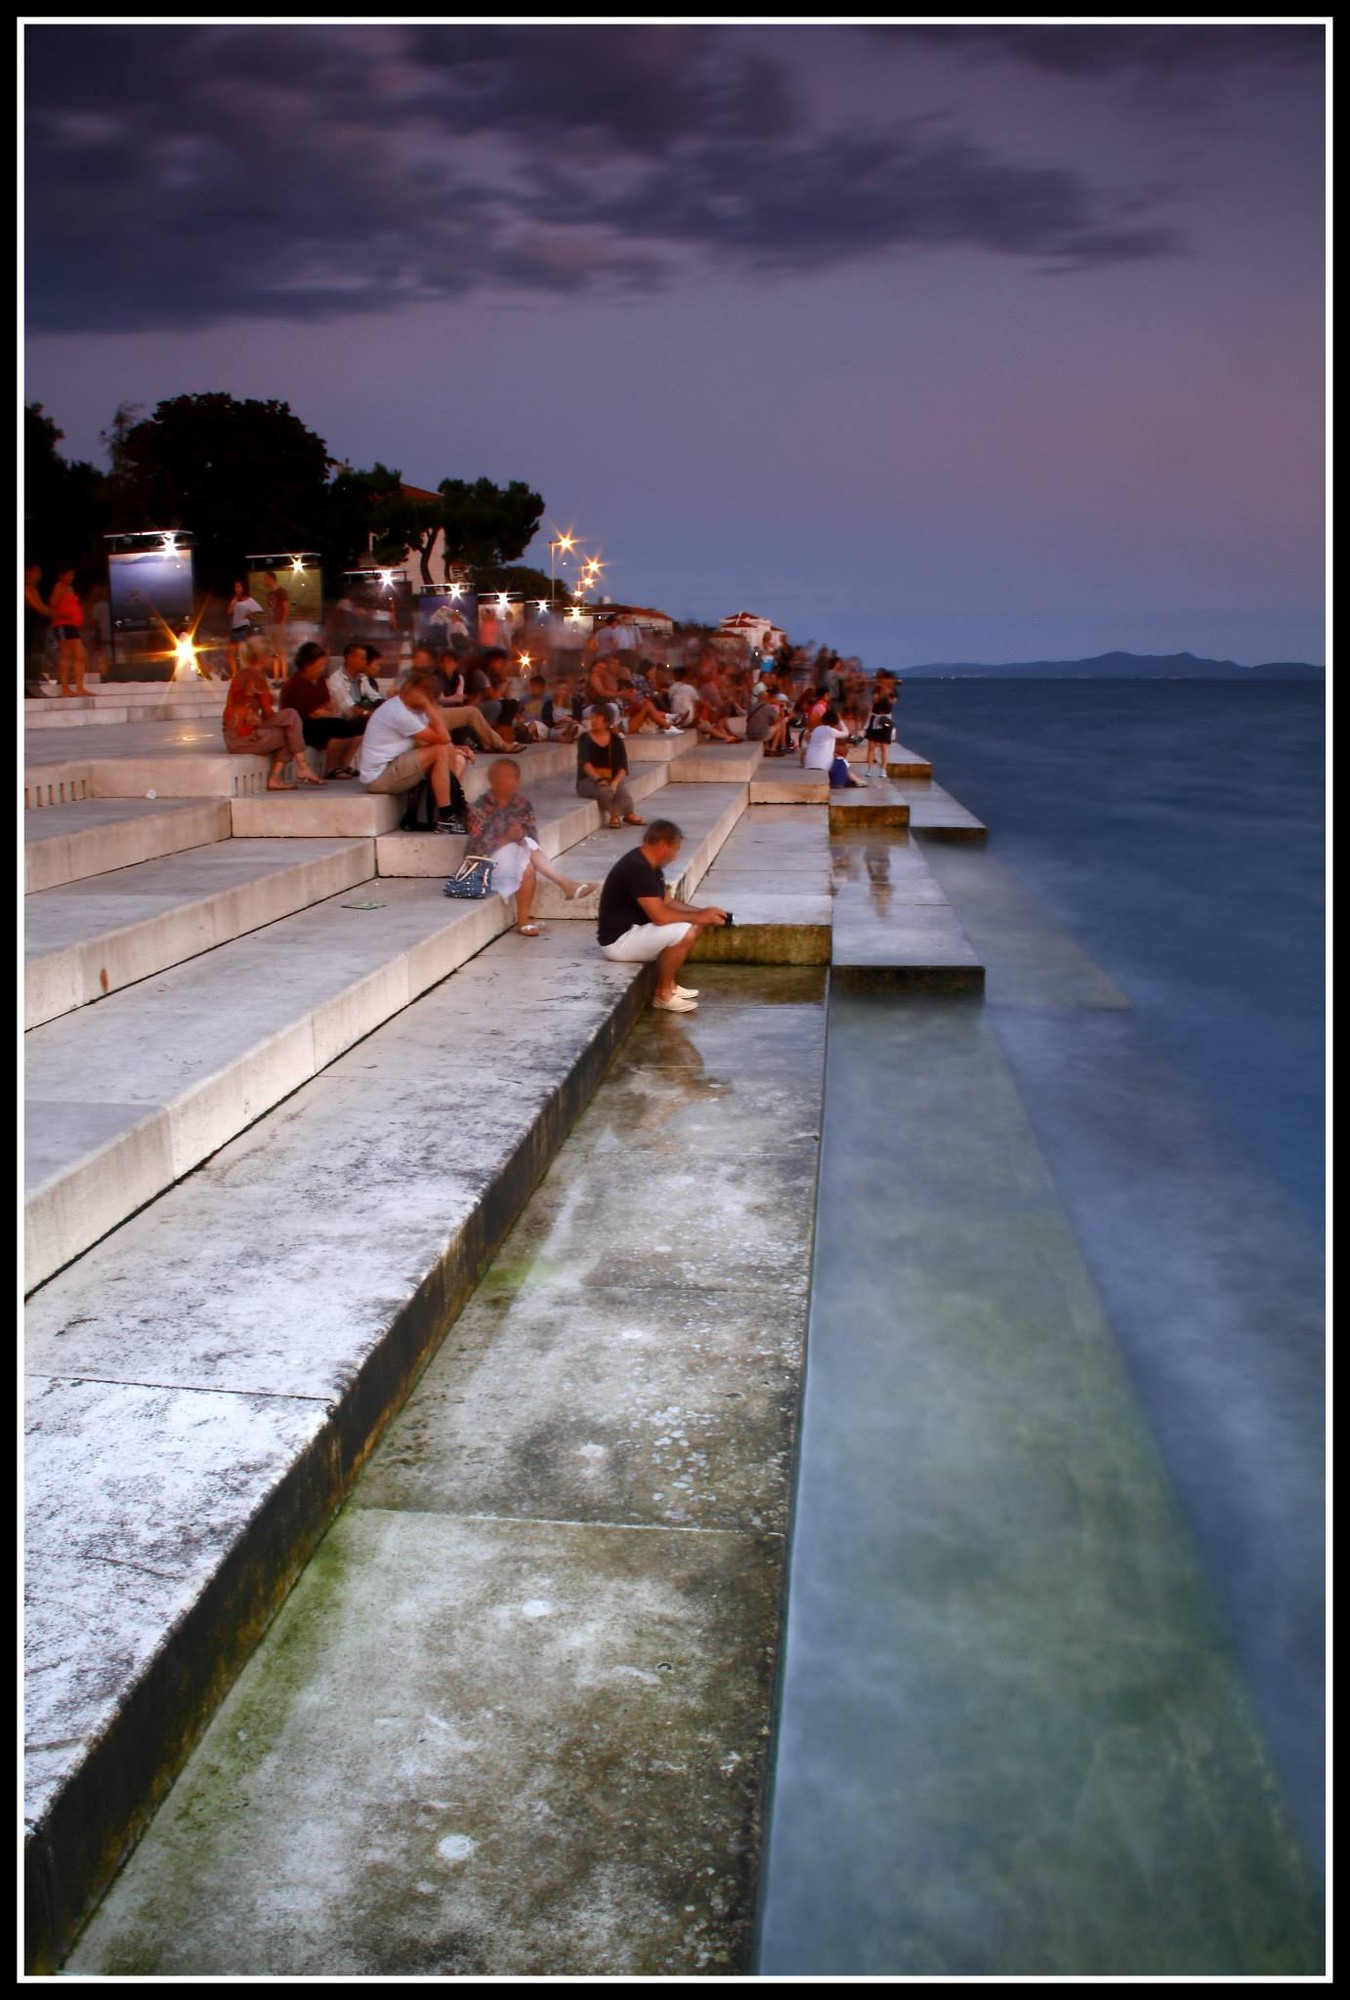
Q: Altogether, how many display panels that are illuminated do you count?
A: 7